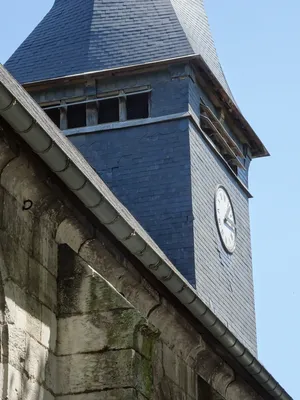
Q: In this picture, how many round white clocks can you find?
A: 1